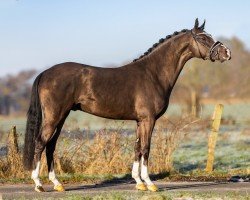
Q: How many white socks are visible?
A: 4